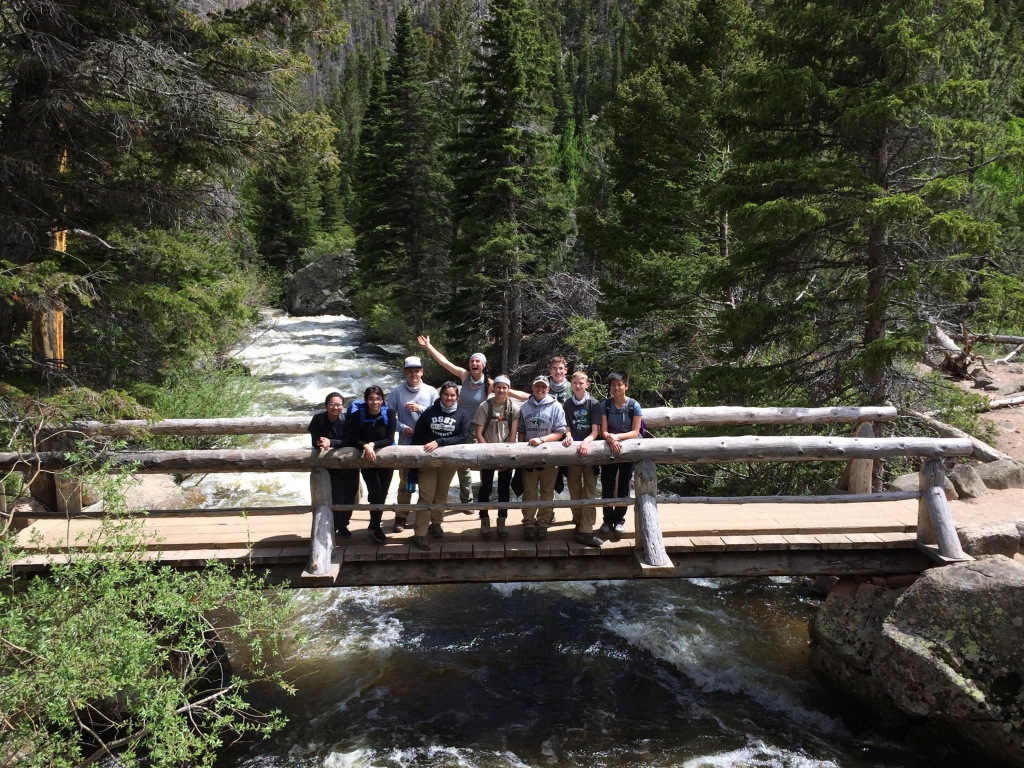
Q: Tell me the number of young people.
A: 10